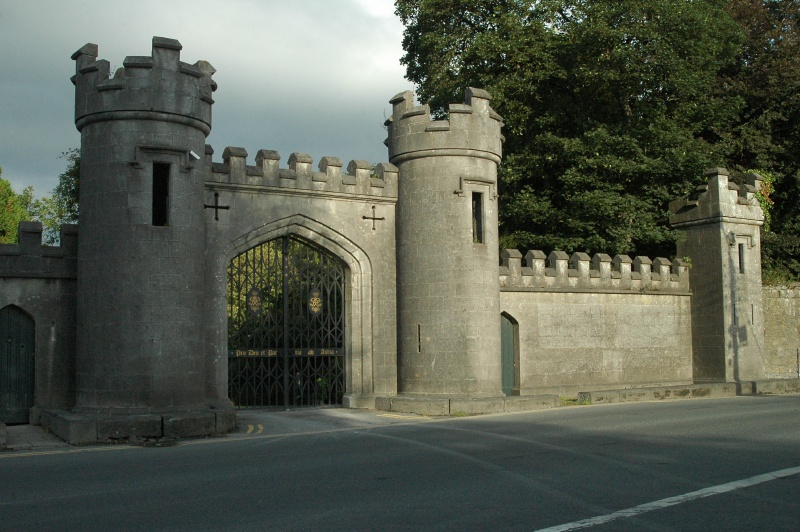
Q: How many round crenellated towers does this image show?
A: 2